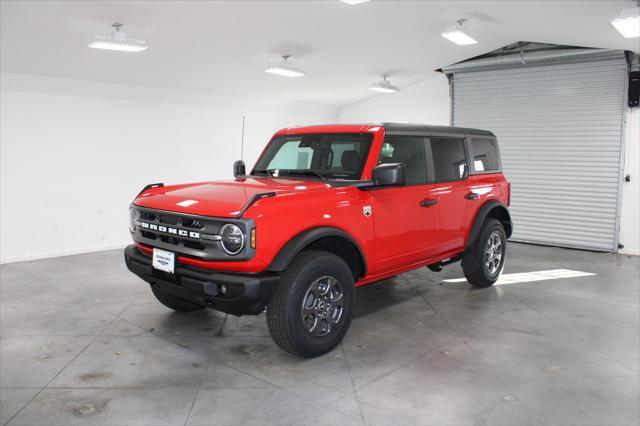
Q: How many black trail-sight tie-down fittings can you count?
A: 2